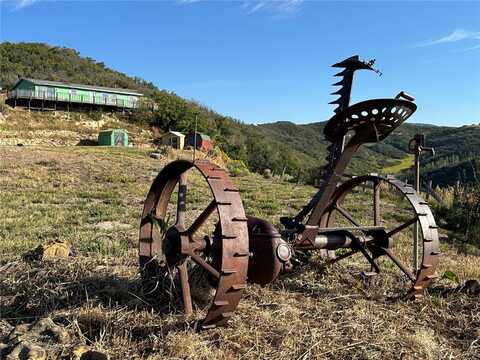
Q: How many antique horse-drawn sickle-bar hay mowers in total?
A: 1